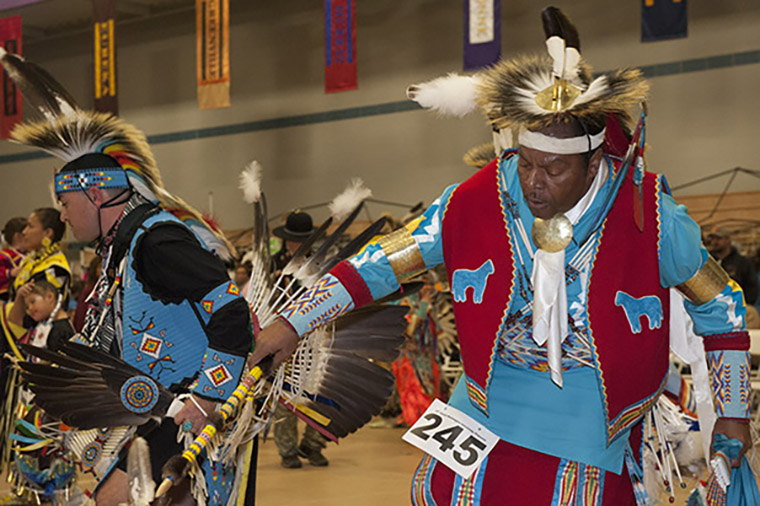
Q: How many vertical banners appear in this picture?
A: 6